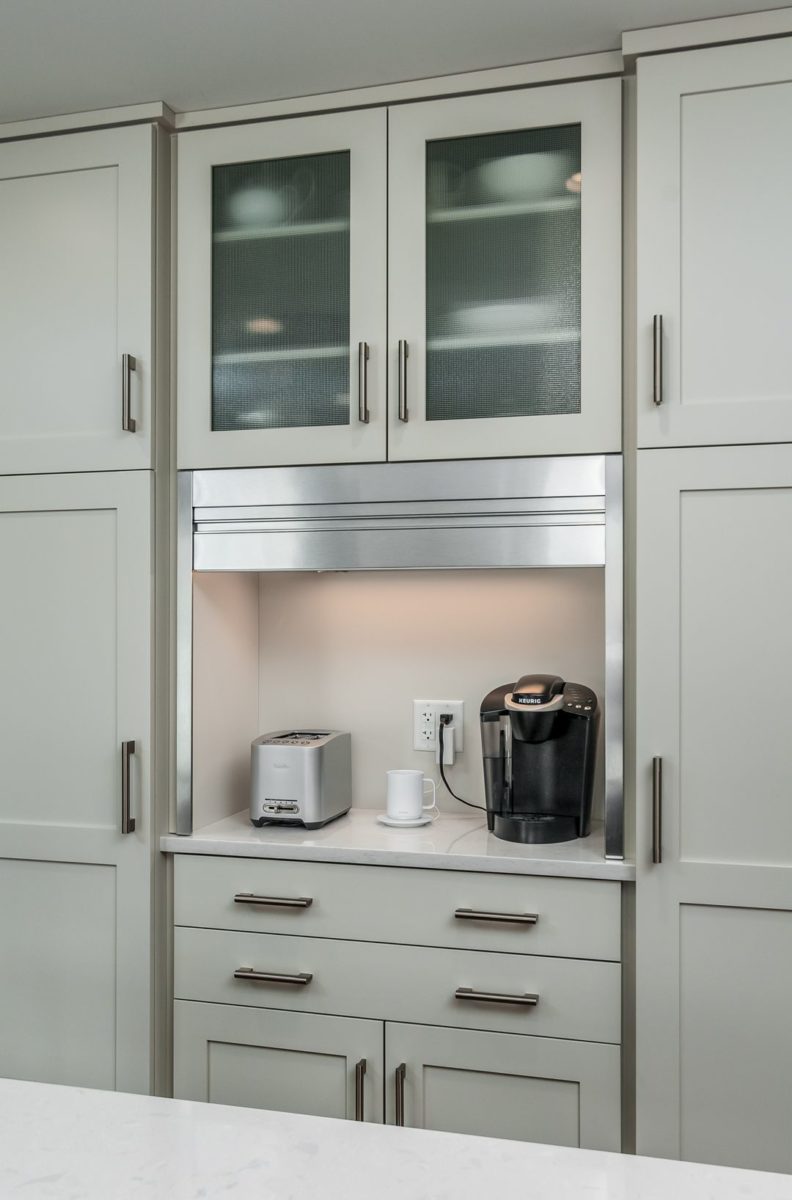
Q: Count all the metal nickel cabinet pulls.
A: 12